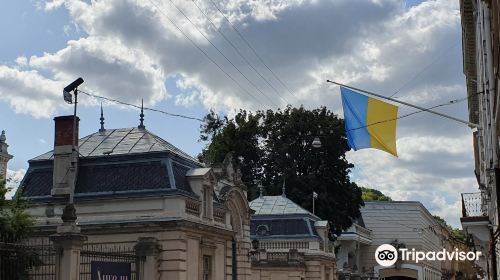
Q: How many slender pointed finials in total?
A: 4